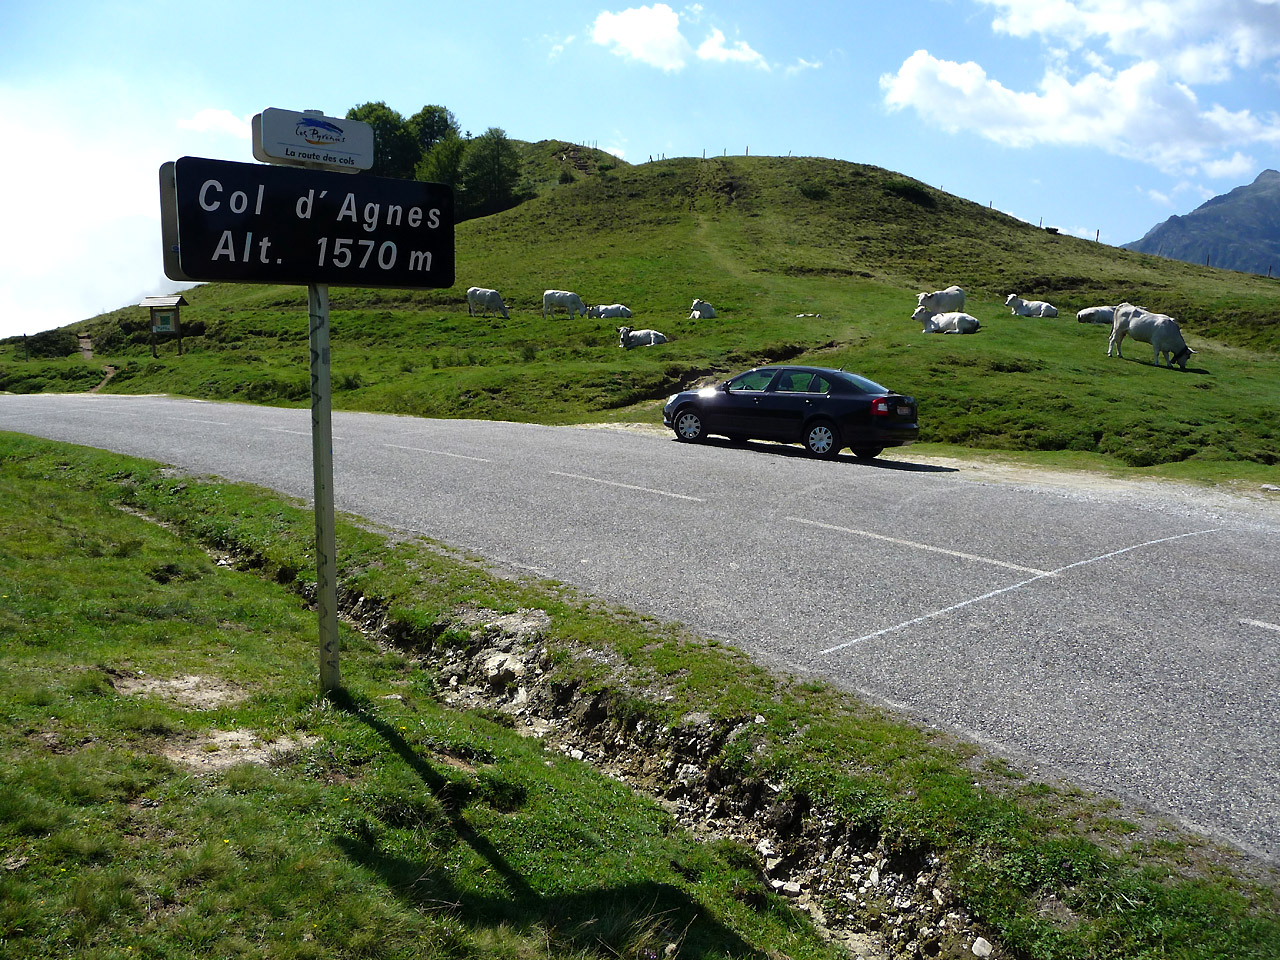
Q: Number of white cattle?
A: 10